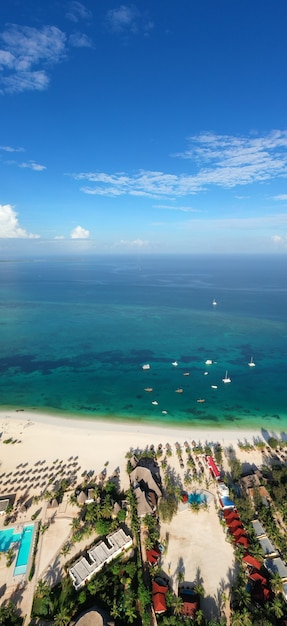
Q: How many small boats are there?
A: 14